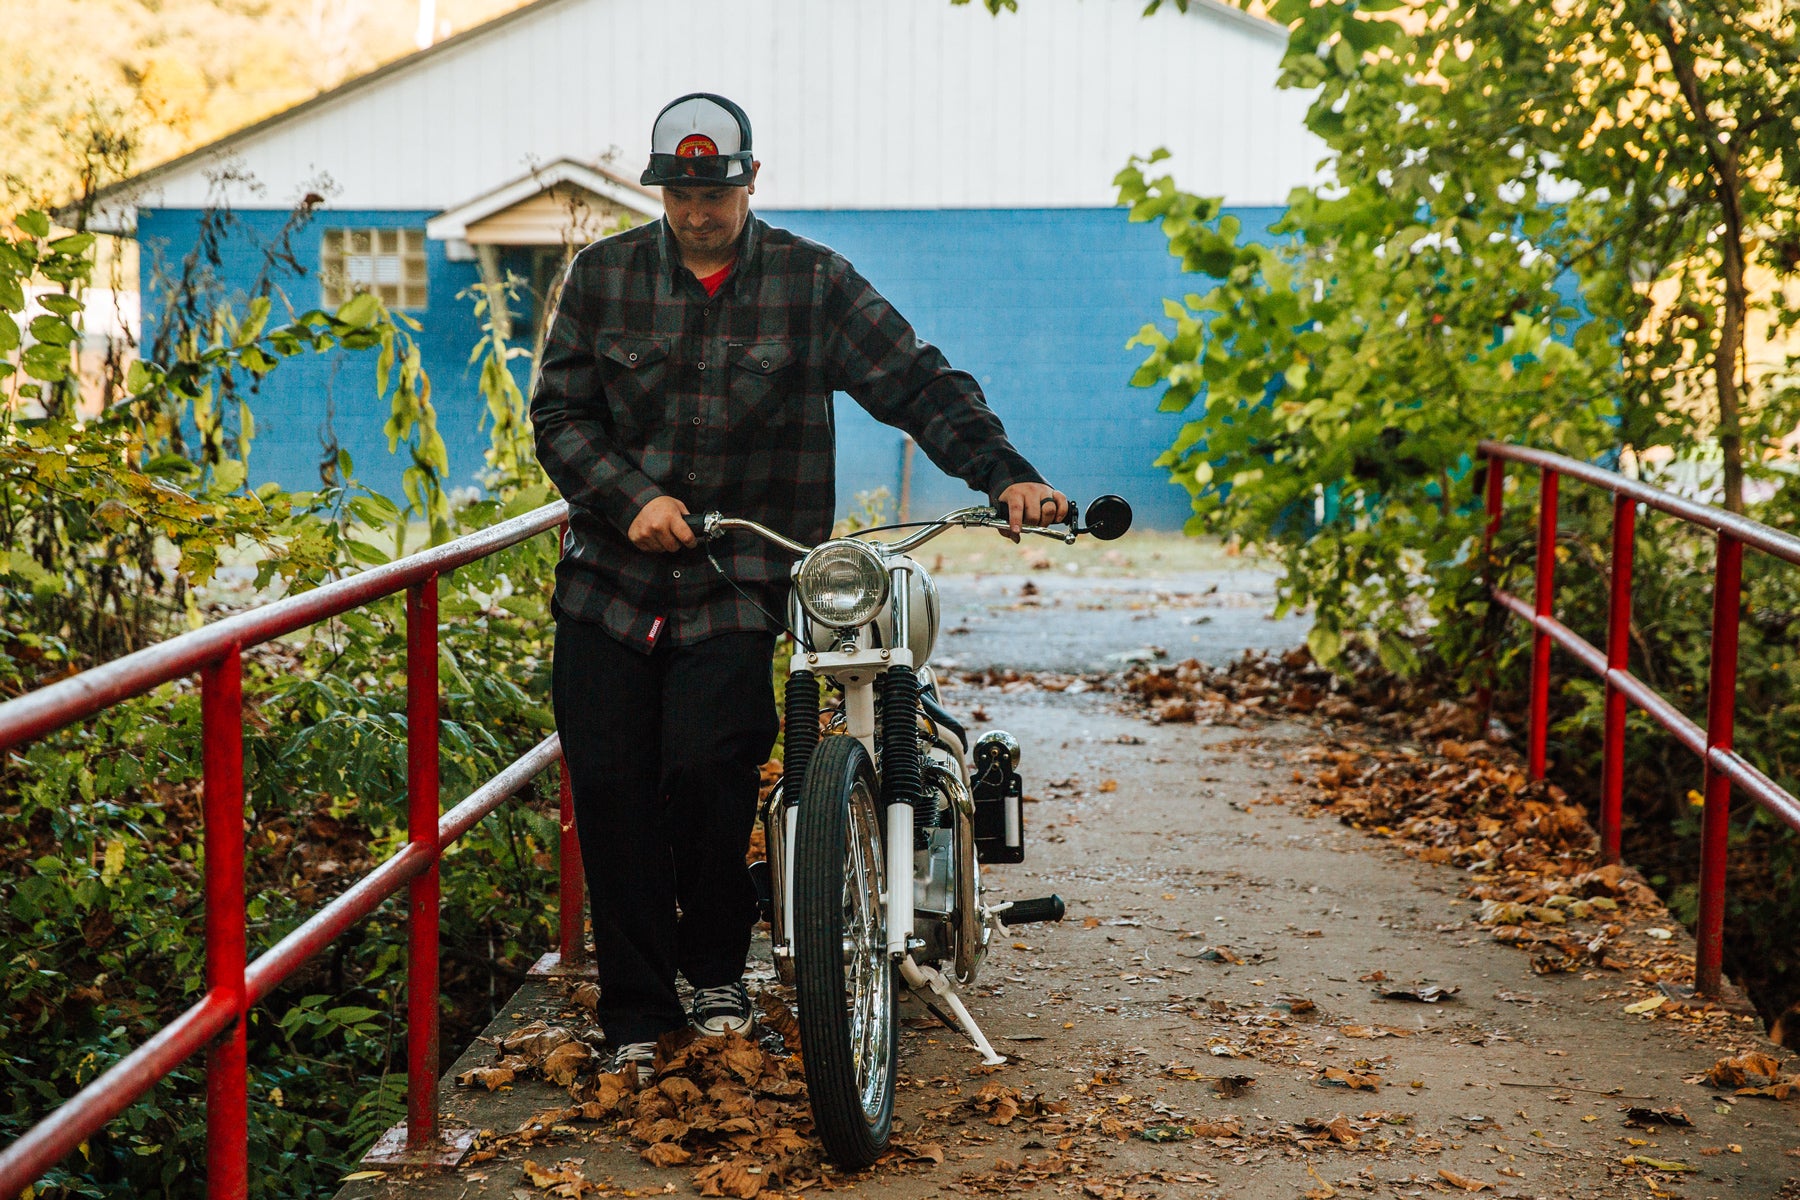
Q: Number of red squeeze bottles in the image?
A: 0